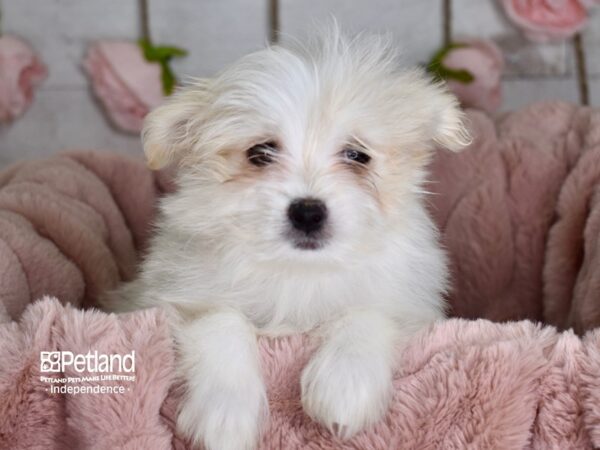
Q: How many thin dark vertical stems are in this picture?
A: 4